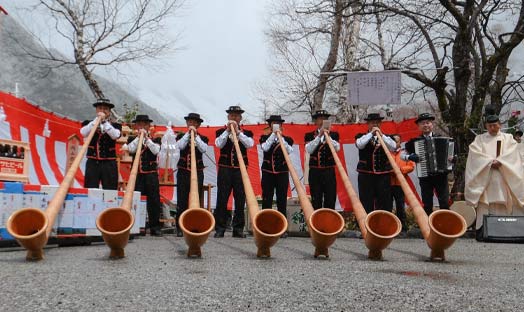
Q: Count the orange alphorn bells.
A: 7